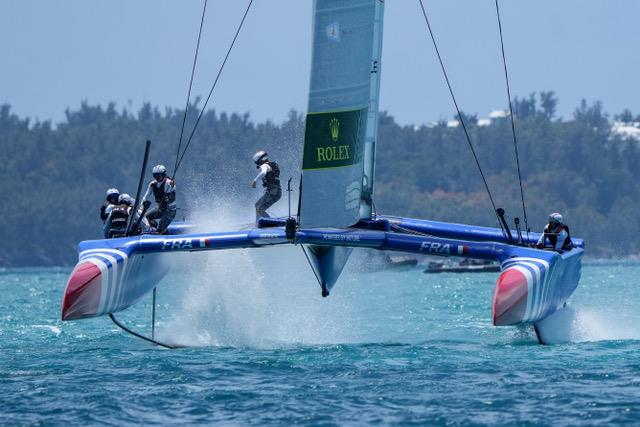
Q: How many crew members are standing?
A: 2